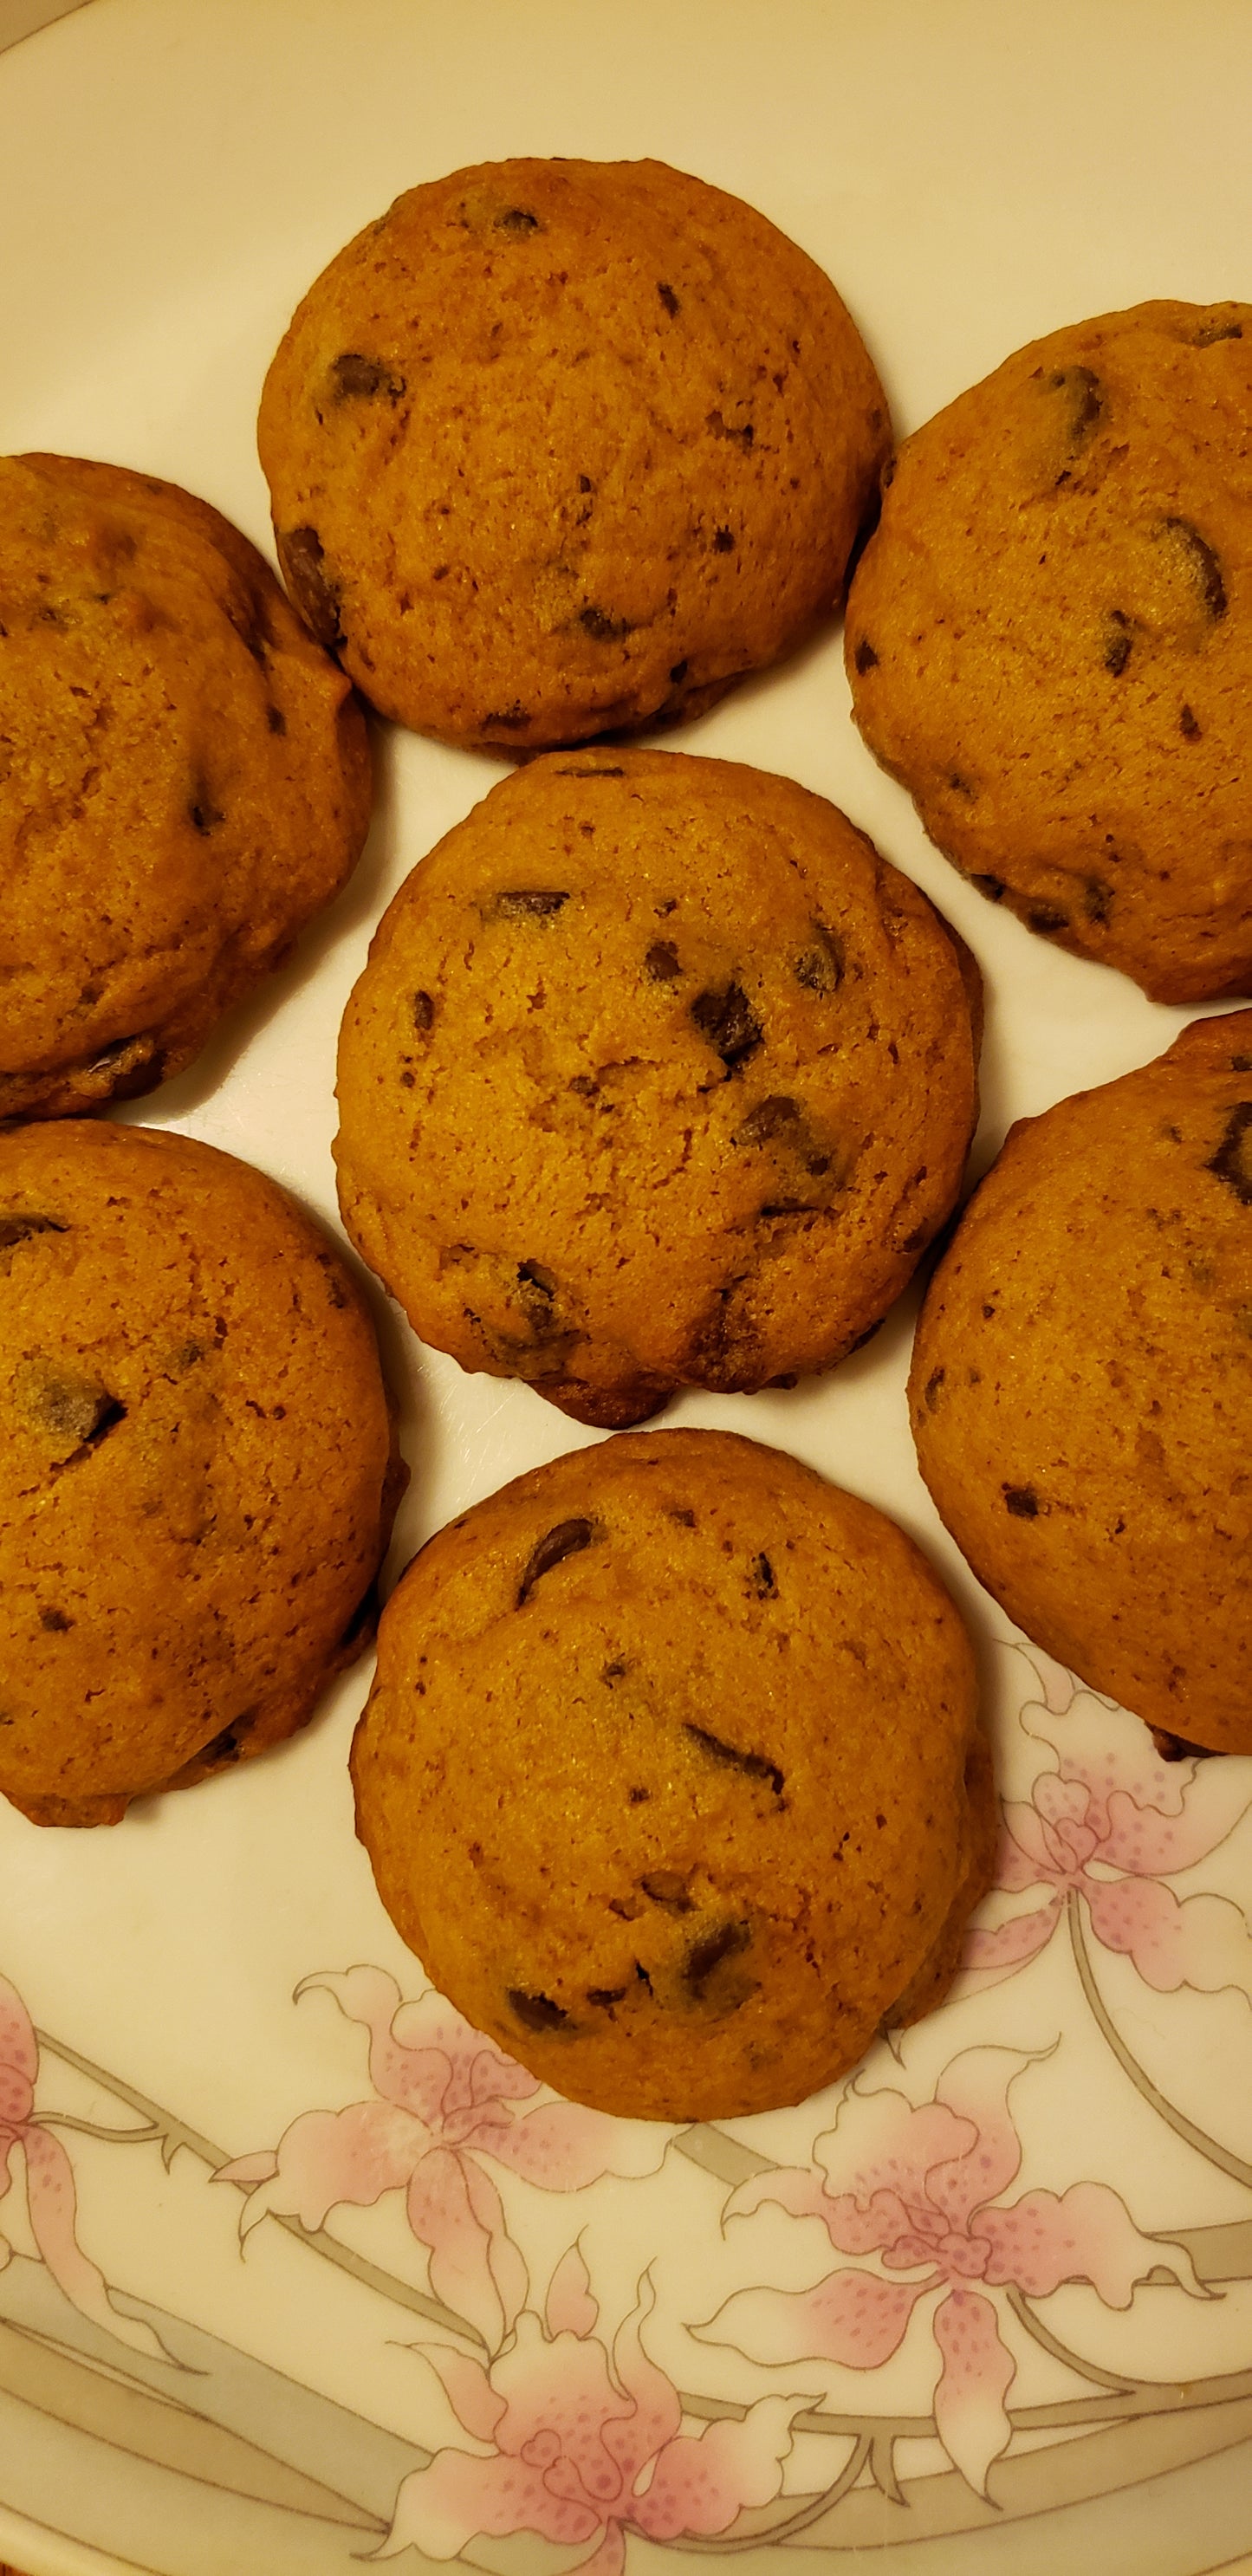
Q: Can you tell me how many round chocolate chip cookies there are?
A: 7